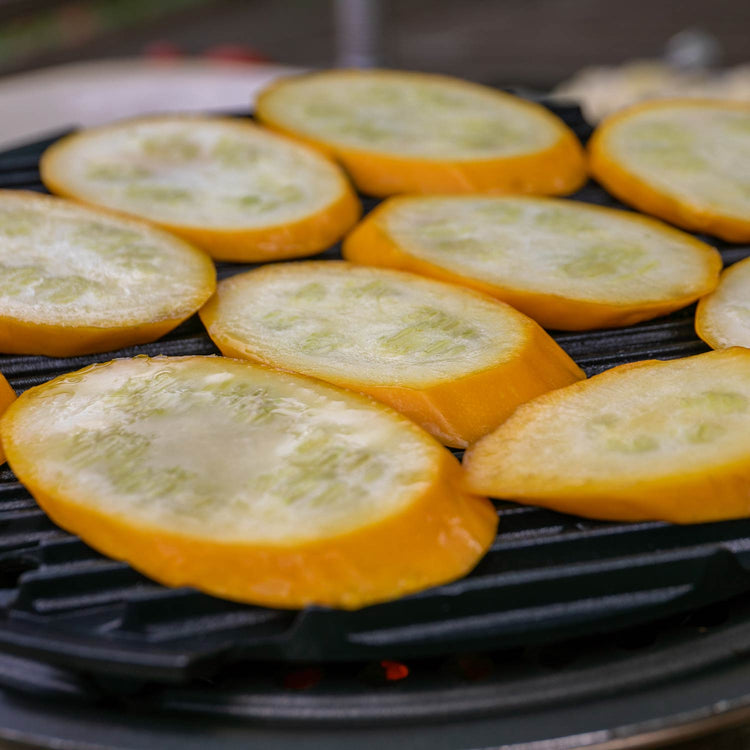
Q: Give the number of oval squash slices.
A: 10